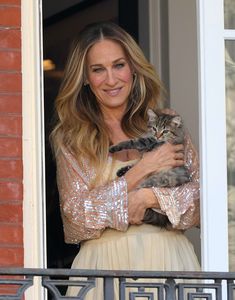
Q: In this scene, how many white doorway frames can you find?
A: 2